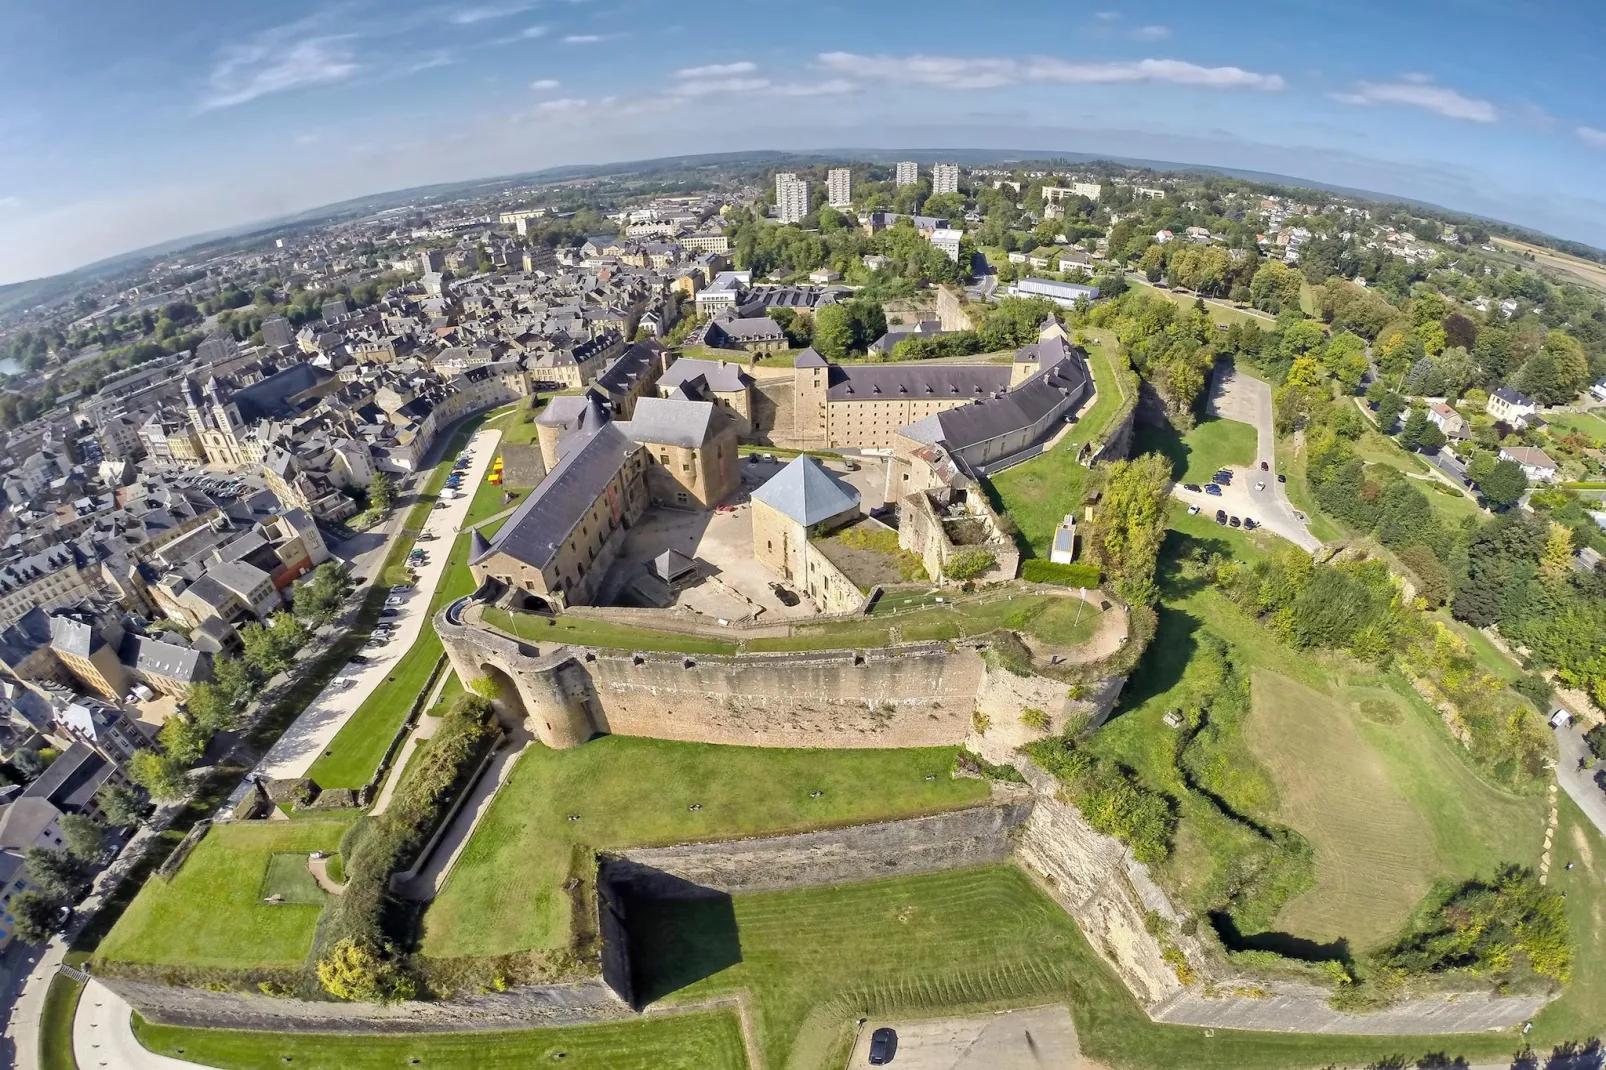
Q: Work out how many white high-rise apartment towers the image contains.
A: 5